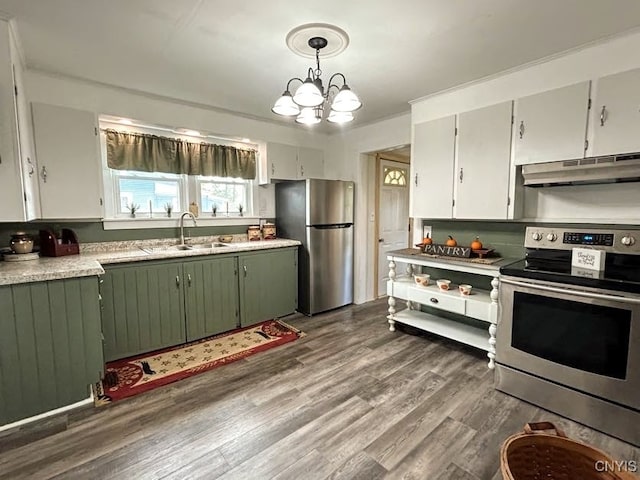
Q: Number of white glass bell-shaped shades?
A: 5